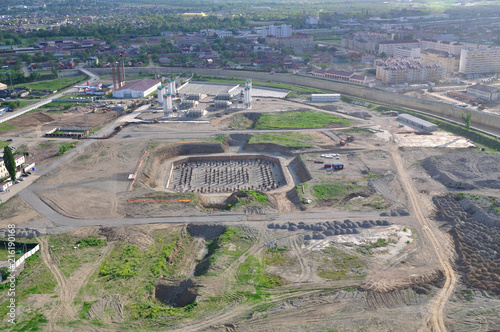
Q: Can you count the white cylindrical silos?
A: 10